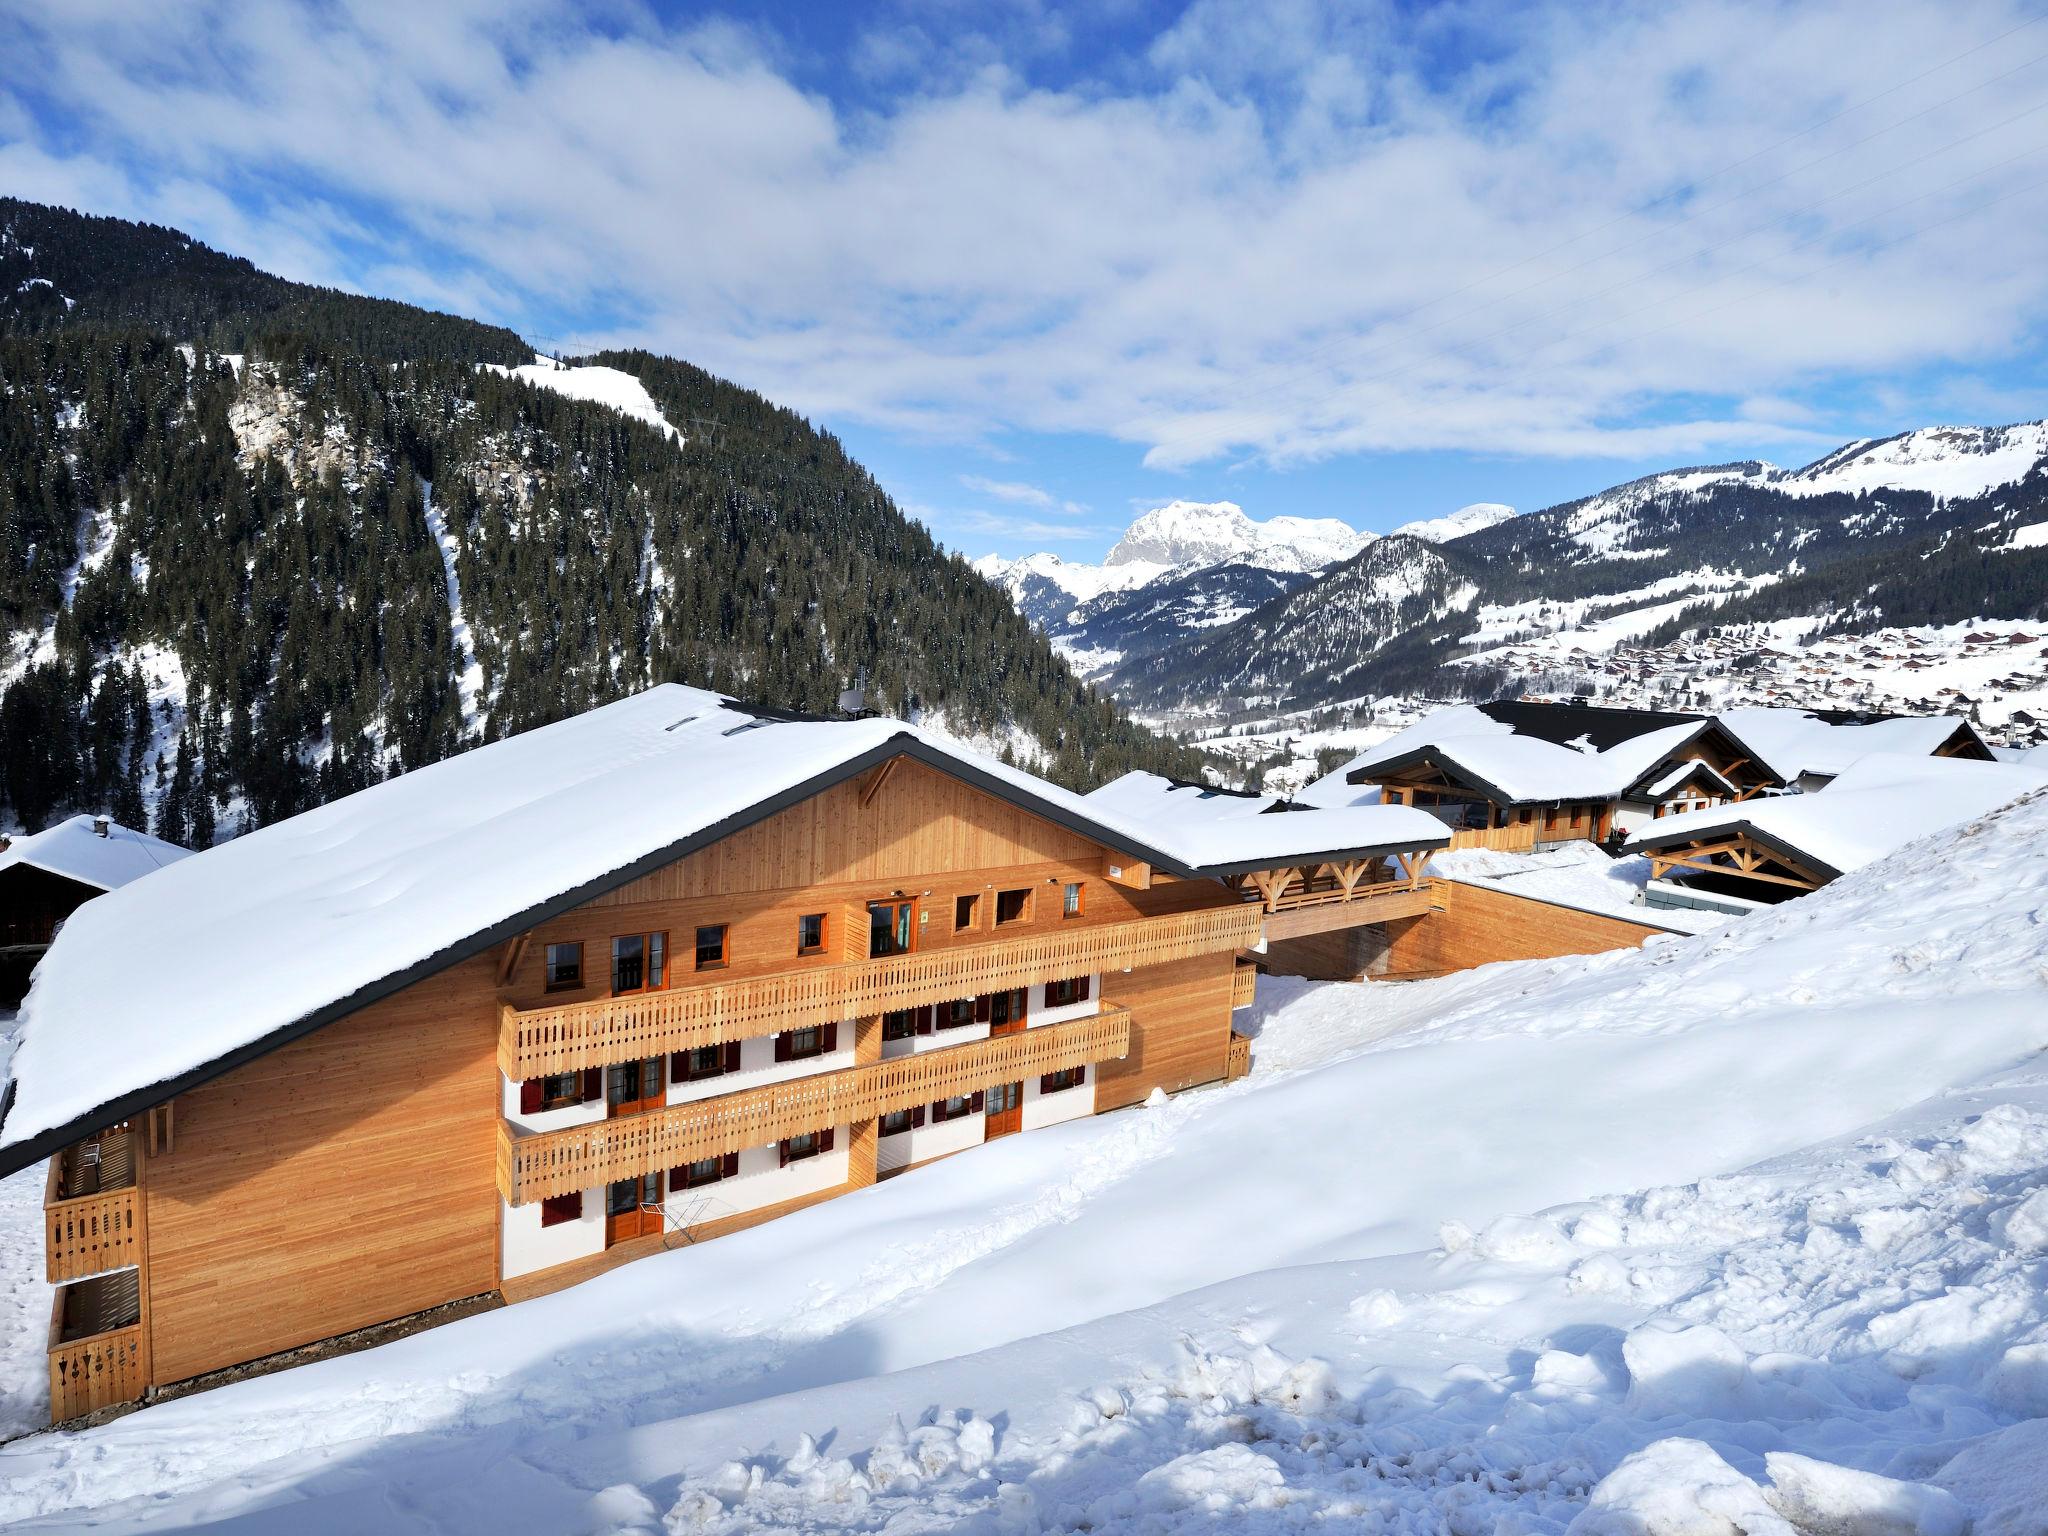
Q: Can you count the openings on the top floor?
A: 8